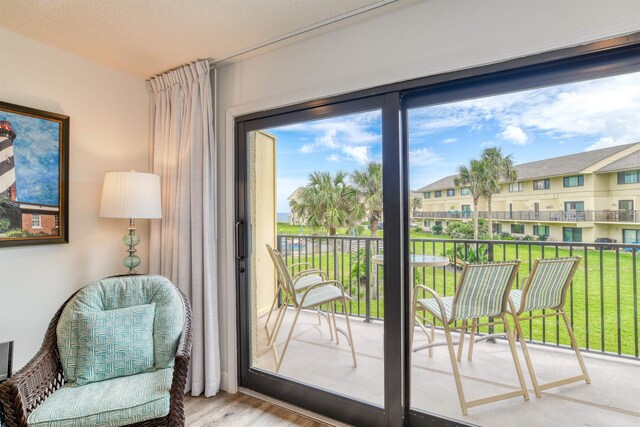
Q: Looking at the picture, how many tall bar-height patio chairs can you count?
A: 4